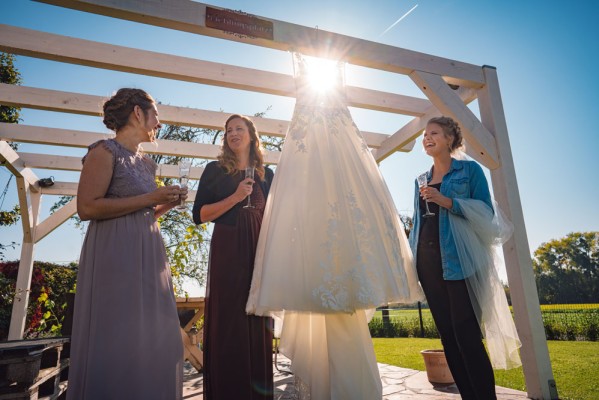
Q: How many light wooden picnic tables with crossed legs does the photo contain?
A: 1